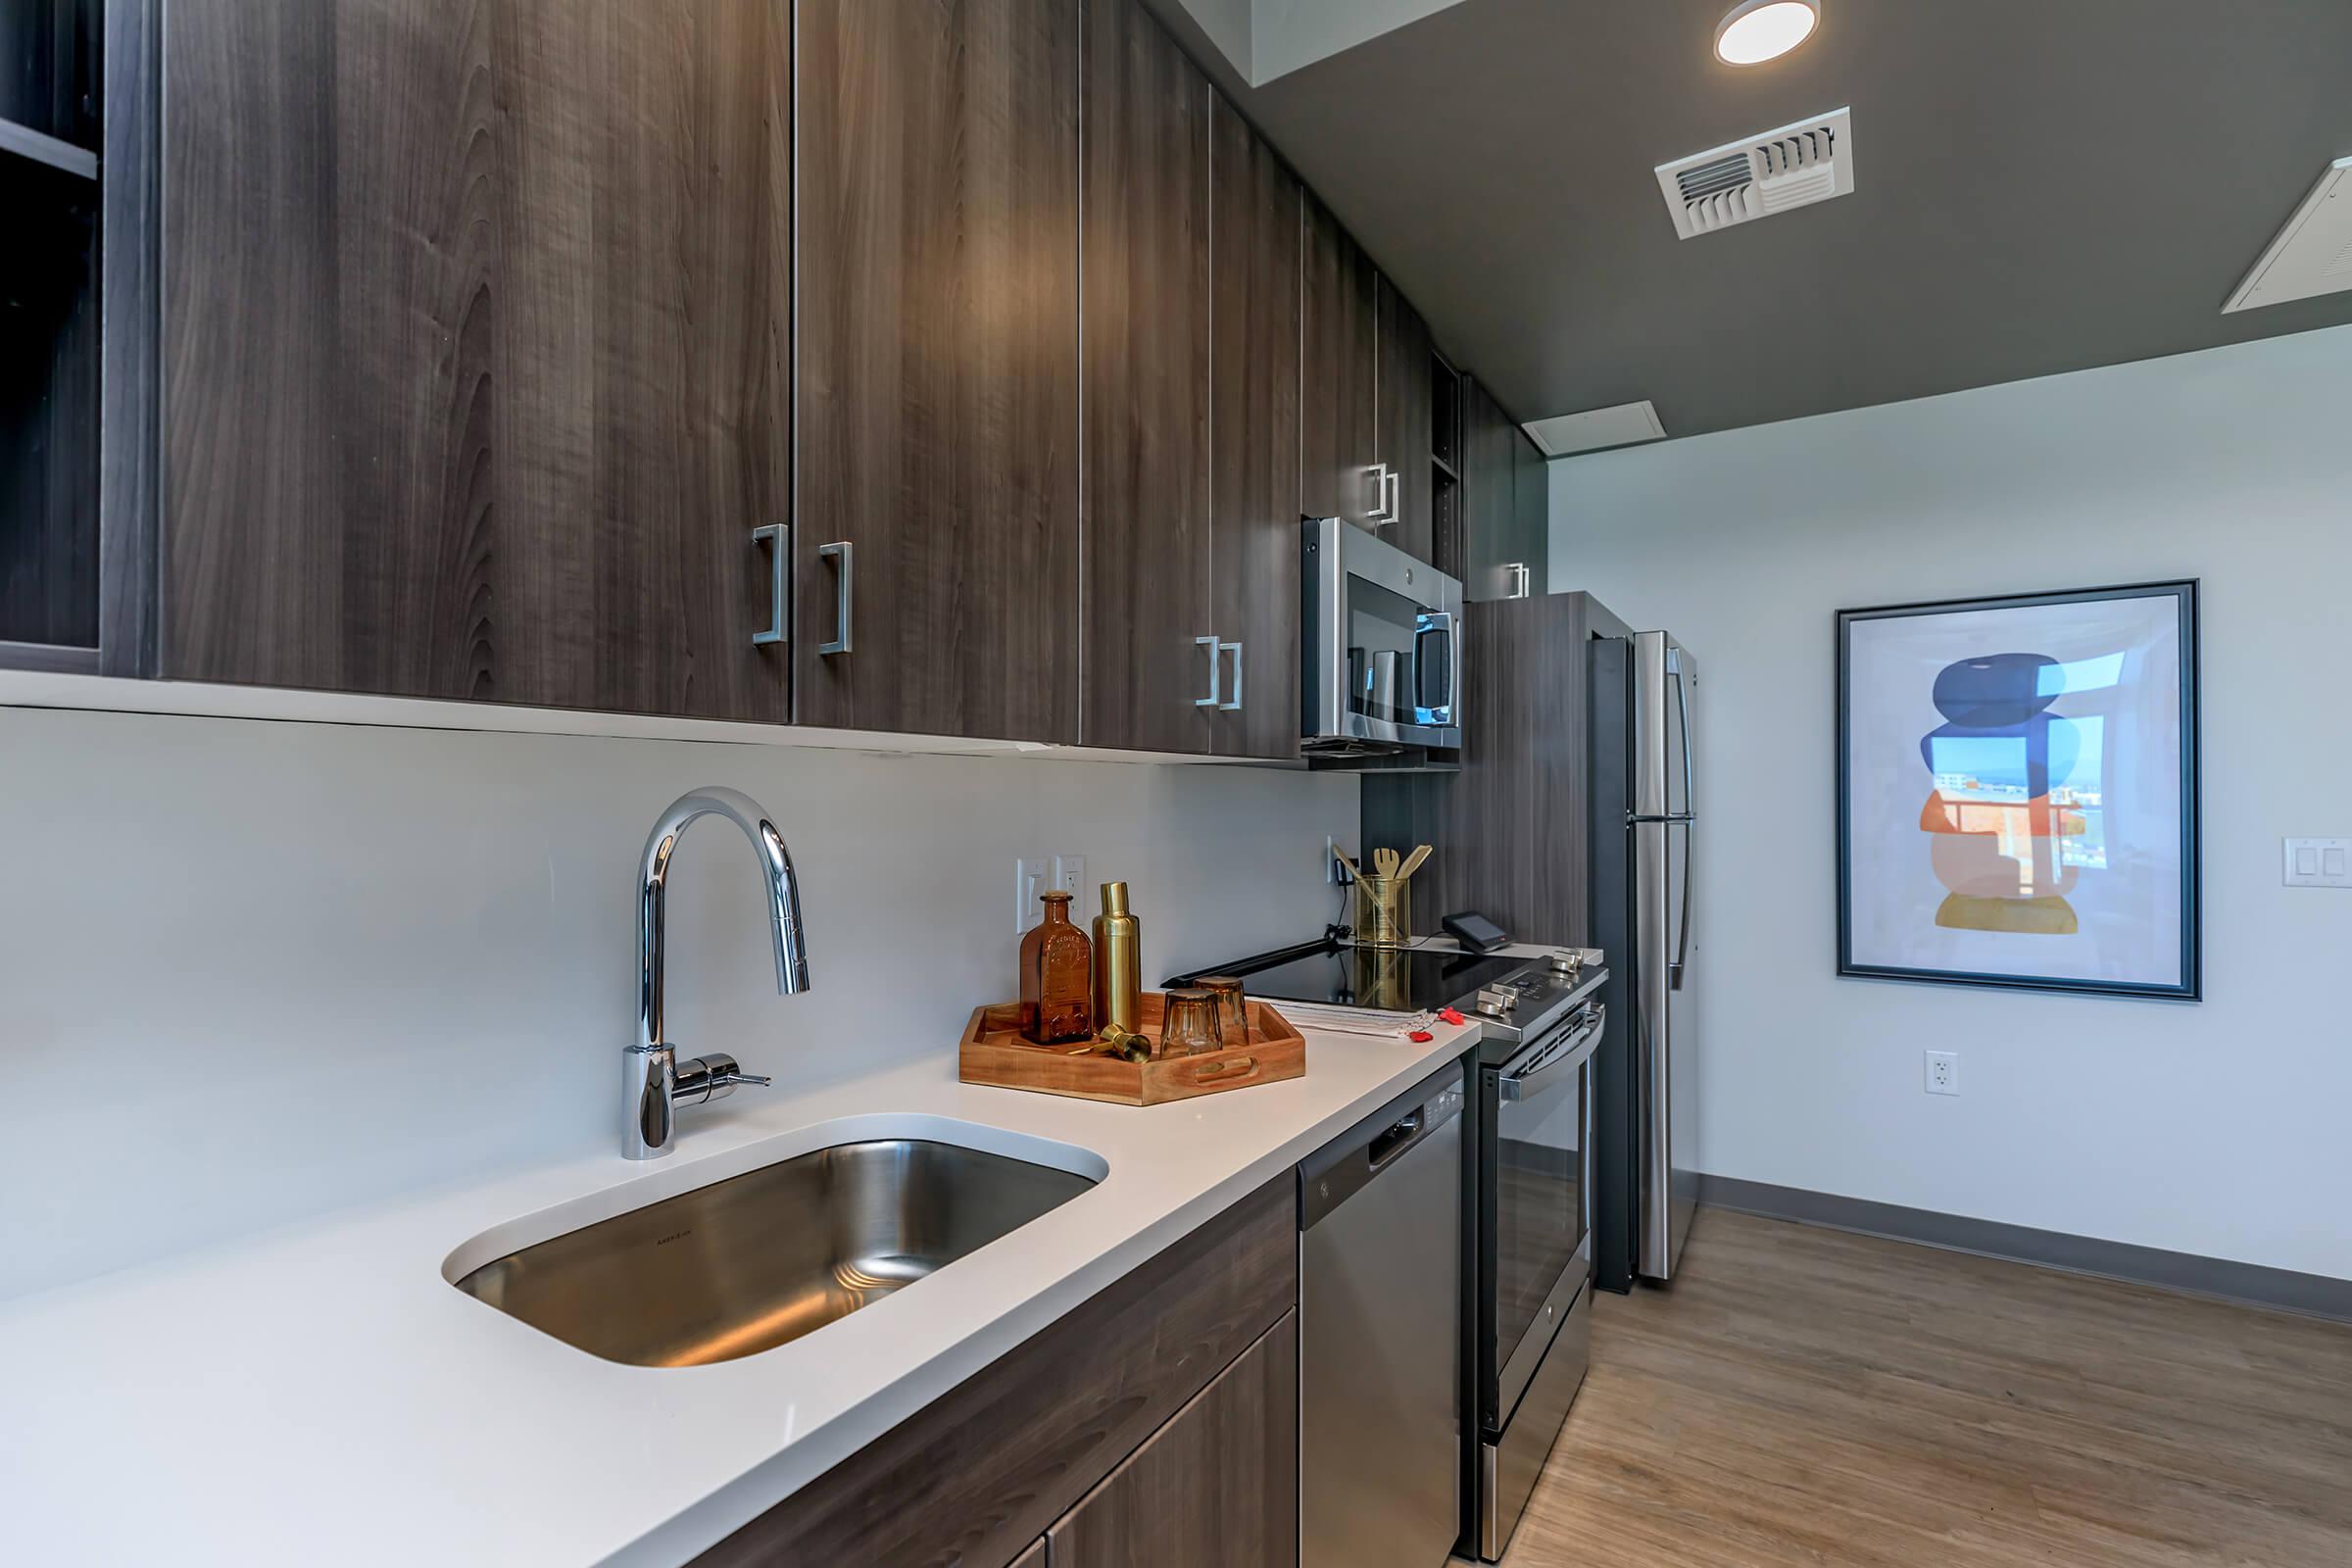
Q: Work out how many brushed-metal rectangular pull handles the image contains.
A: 8